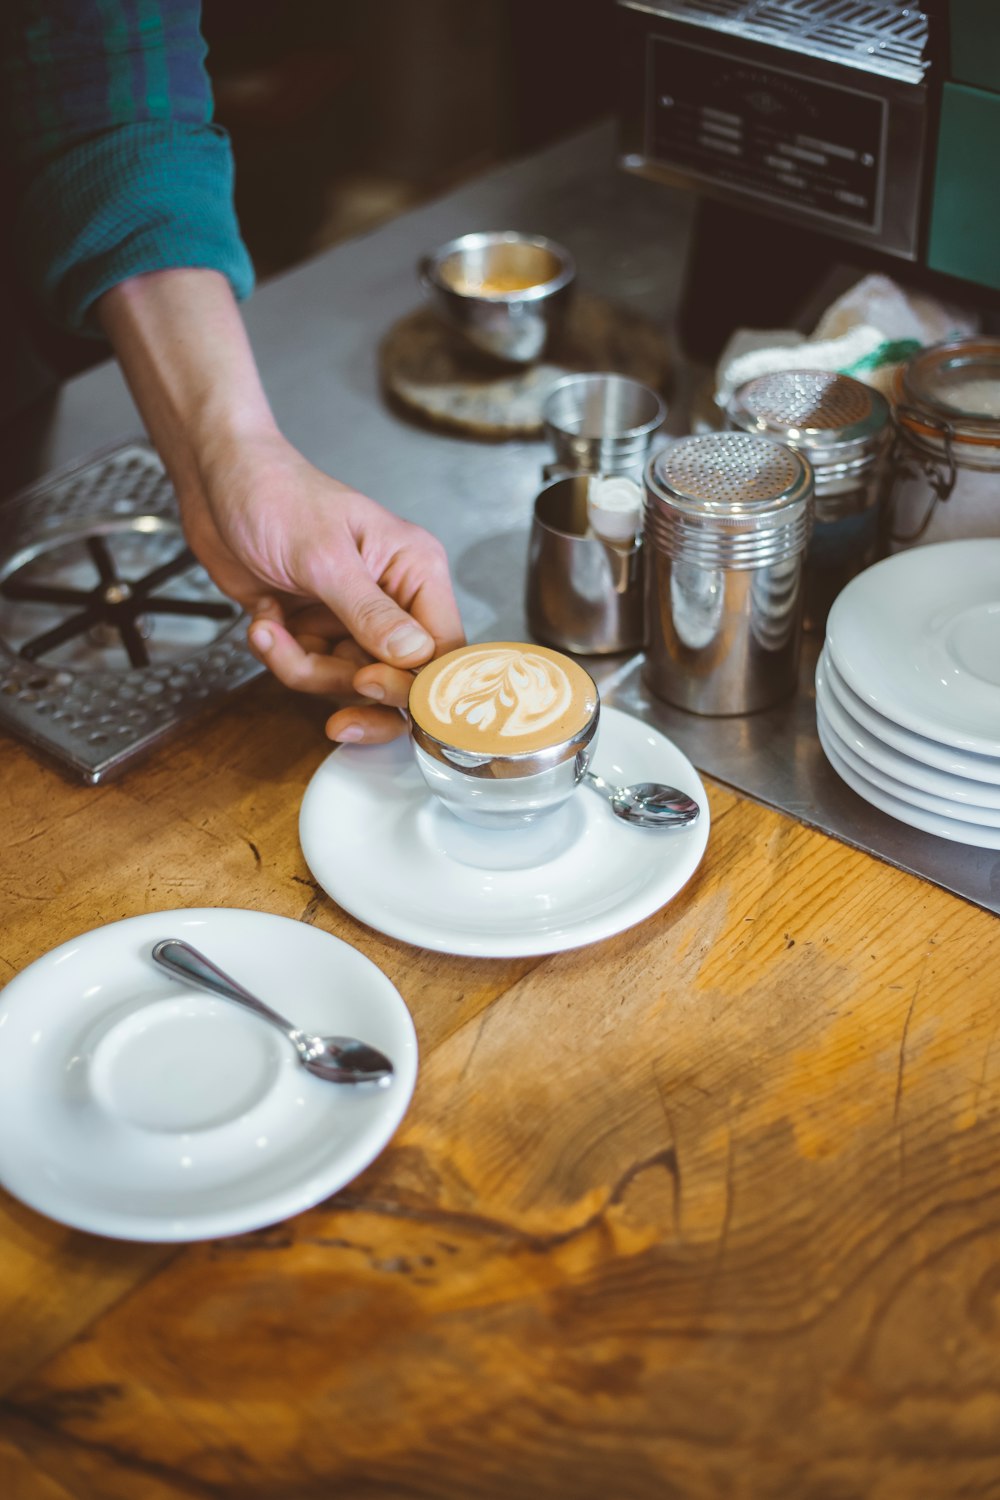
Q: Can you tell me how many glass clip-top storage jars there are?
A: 1